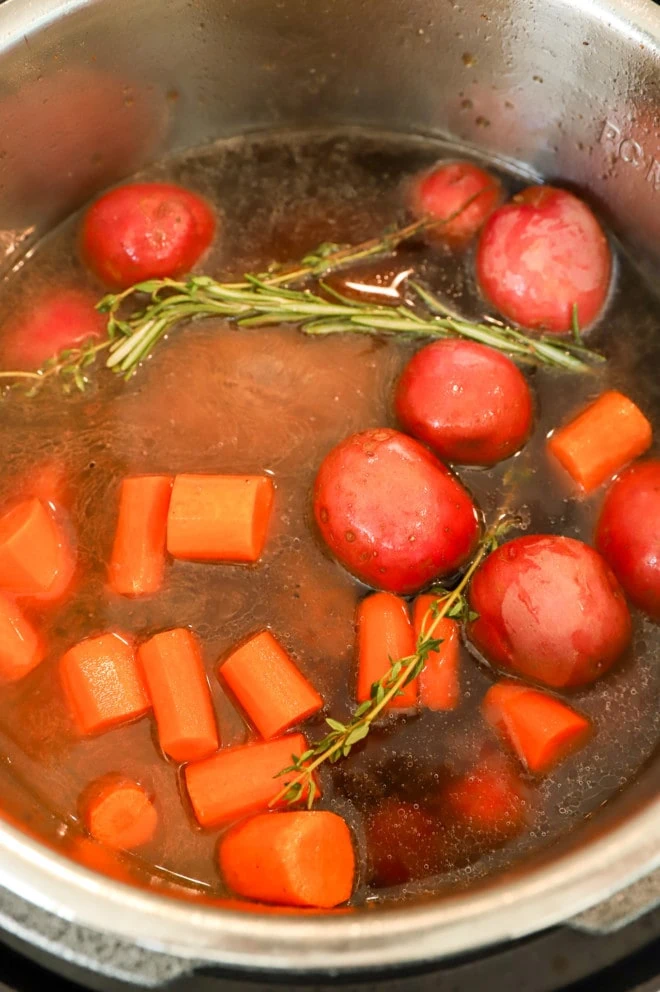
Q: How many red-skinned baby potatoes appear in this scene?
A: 8